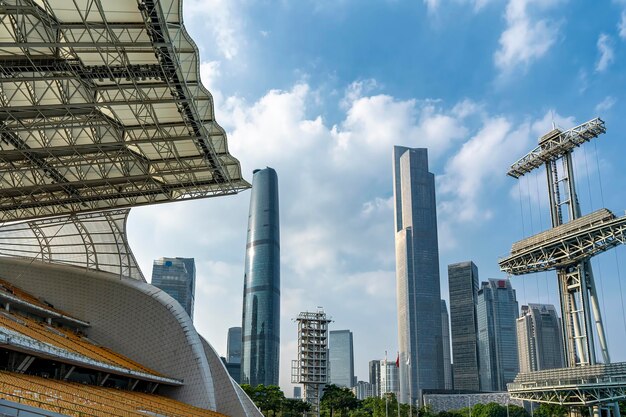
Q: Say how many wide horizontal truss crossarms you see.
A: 3